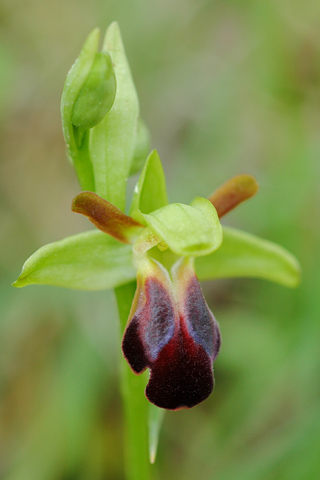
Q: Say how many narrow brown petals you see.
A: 2